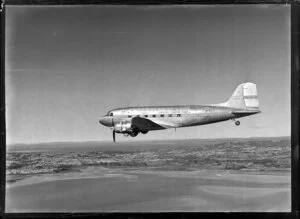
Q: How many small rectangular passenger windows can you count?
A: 7